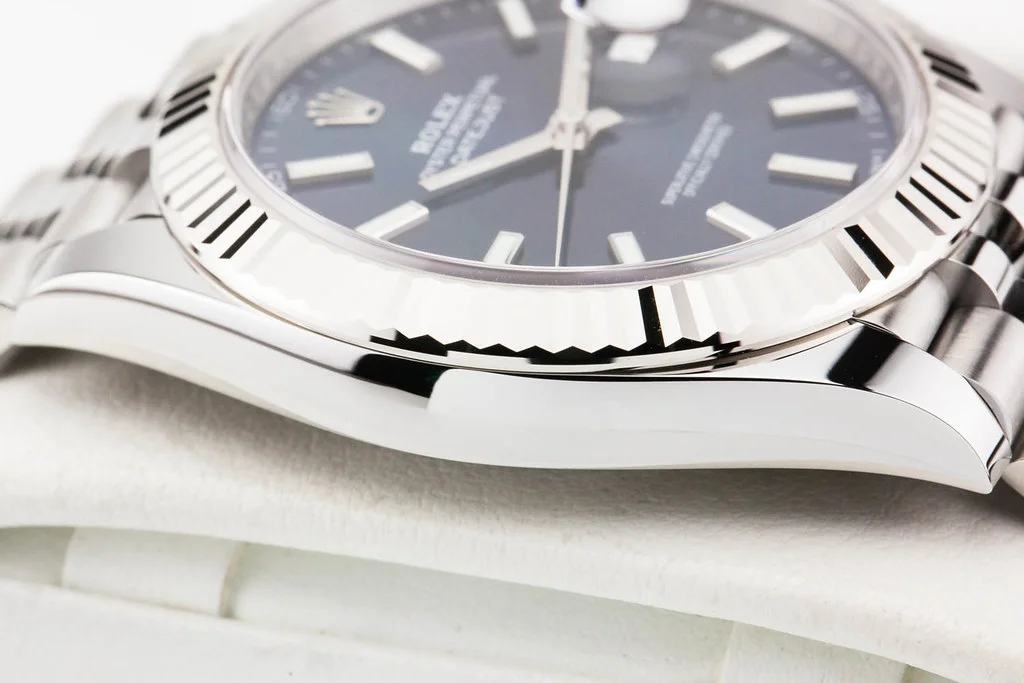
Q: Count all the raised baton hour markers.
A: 10